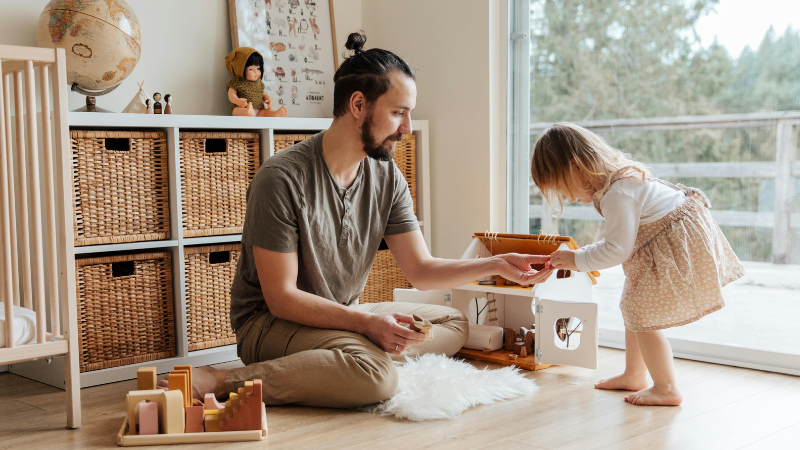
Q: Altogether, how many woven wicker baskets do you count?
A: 7